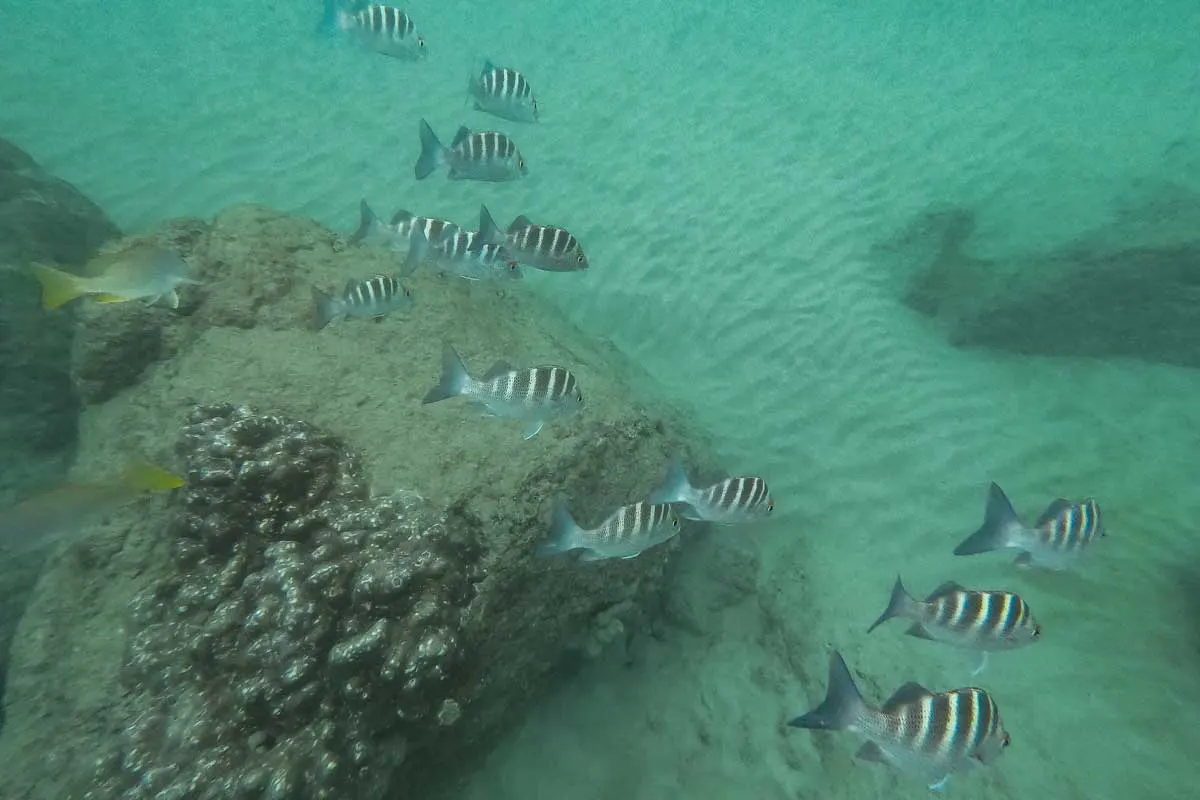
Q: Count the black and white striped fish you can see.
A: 13